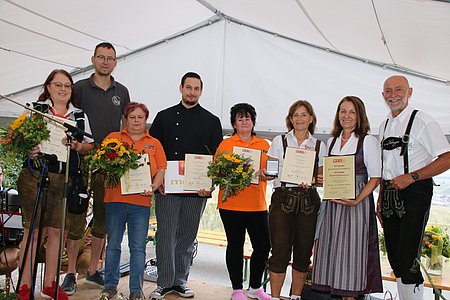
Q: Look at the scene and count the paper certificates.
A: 6